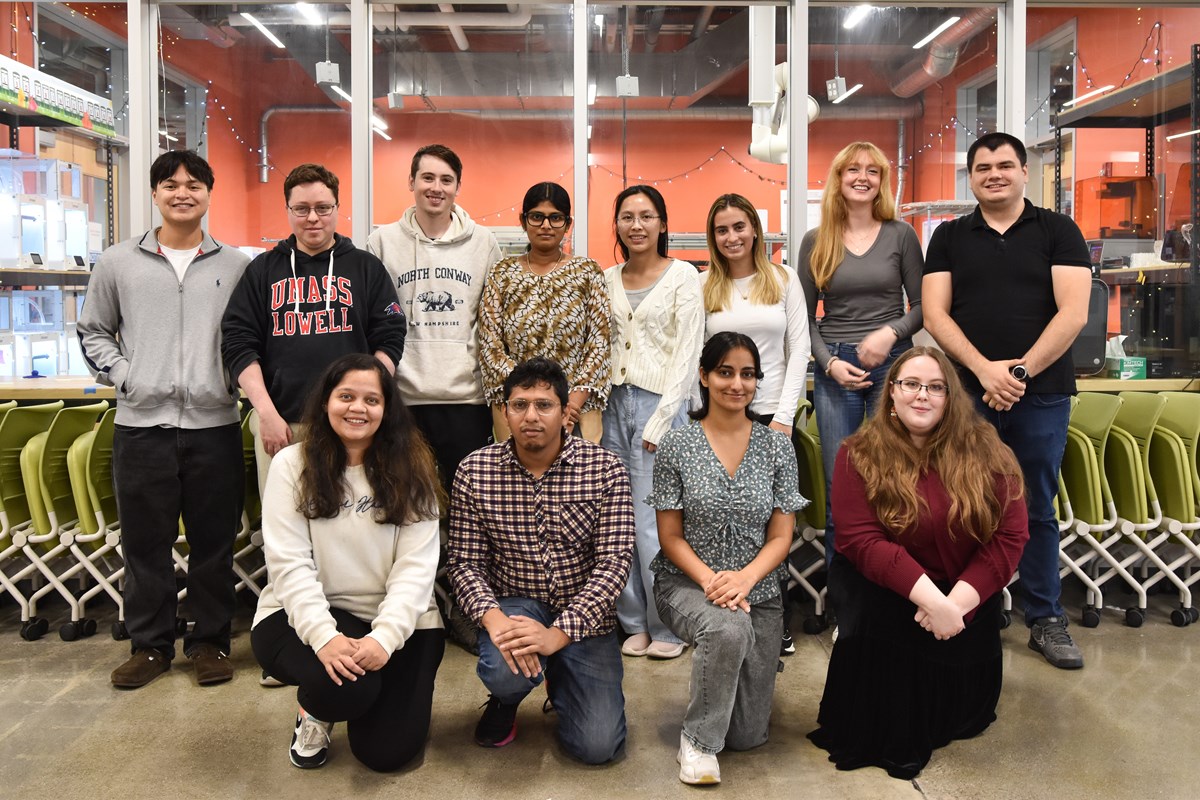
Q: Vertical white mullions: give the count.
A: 5